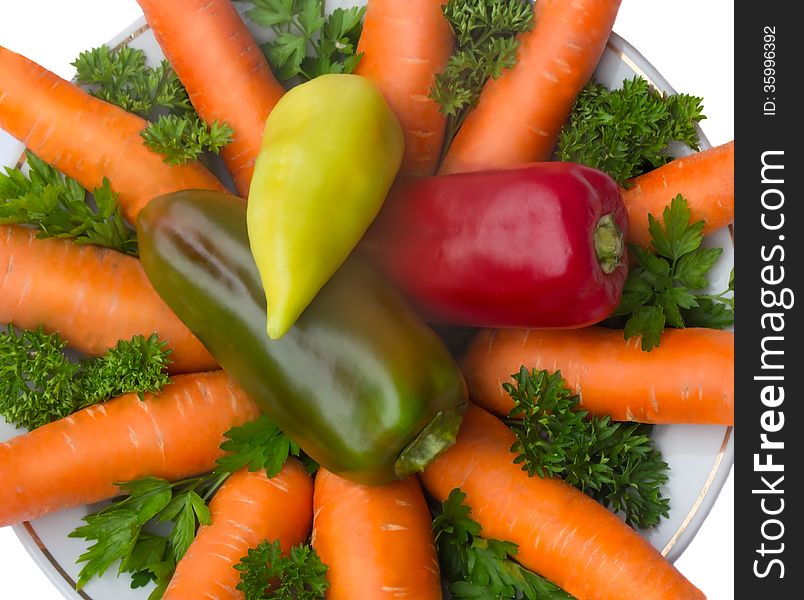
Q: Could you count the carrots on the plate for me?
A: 11